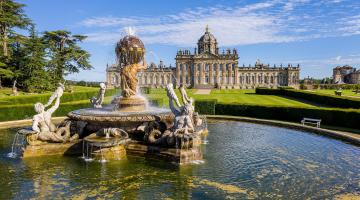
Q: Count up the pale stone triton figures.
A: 4